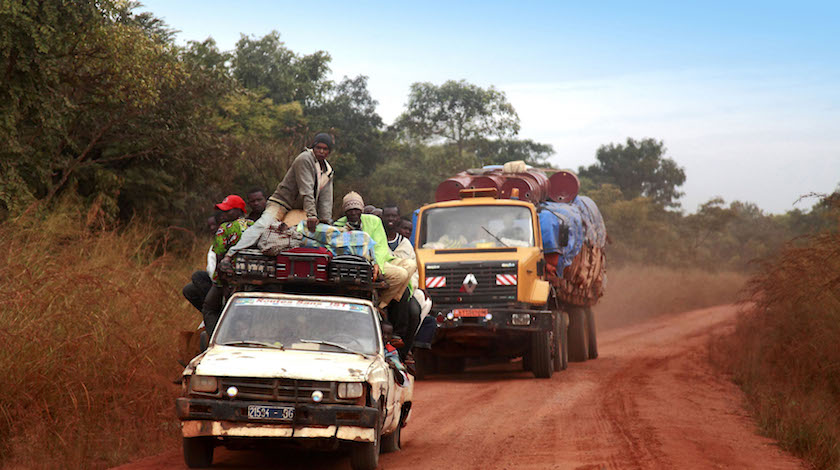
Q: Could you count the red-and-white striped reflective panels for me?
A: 2